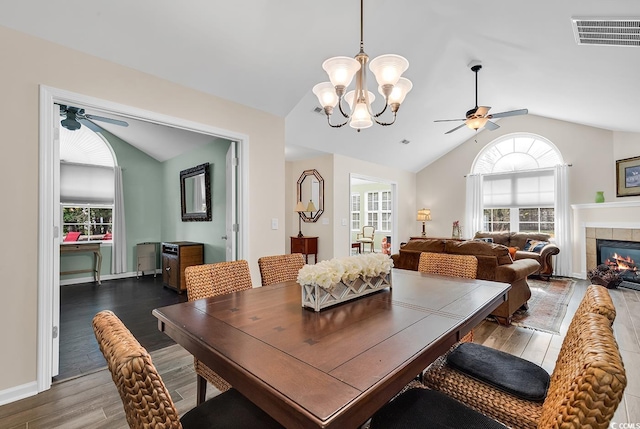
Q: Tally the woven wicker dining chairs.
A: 6